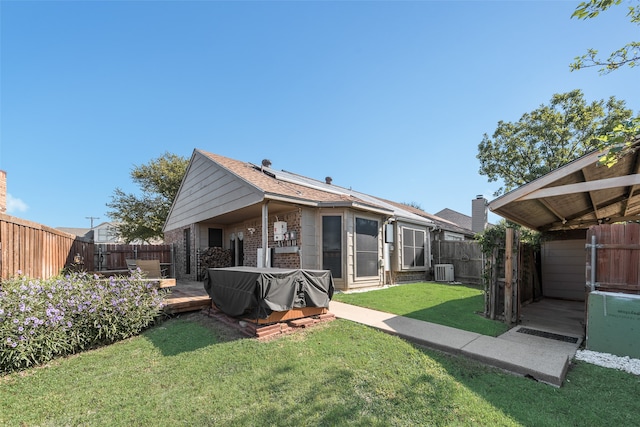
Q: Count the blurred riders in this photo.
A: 0